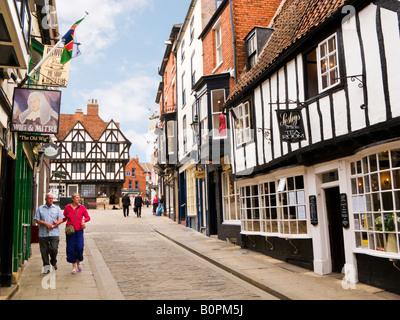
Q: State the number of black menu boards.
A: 2